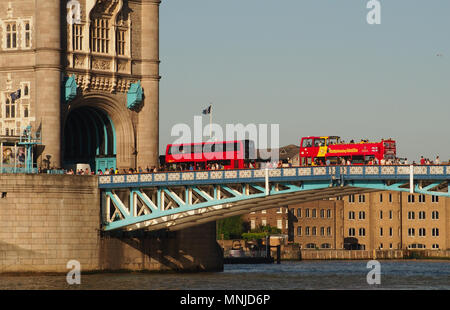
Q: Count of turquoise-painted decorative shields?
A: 2